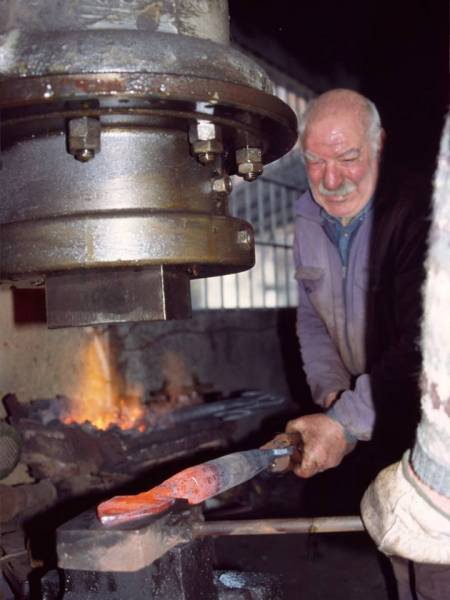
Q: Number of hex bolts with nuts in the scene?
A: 3